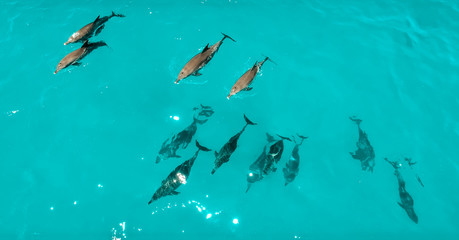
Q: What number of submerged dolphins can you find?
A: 8